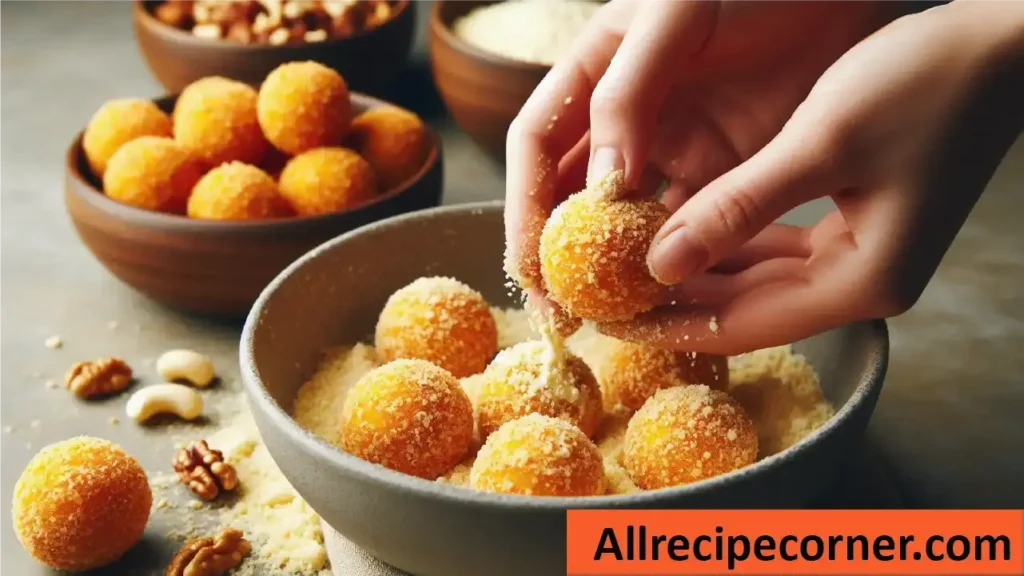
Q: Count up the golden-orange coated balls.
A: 15